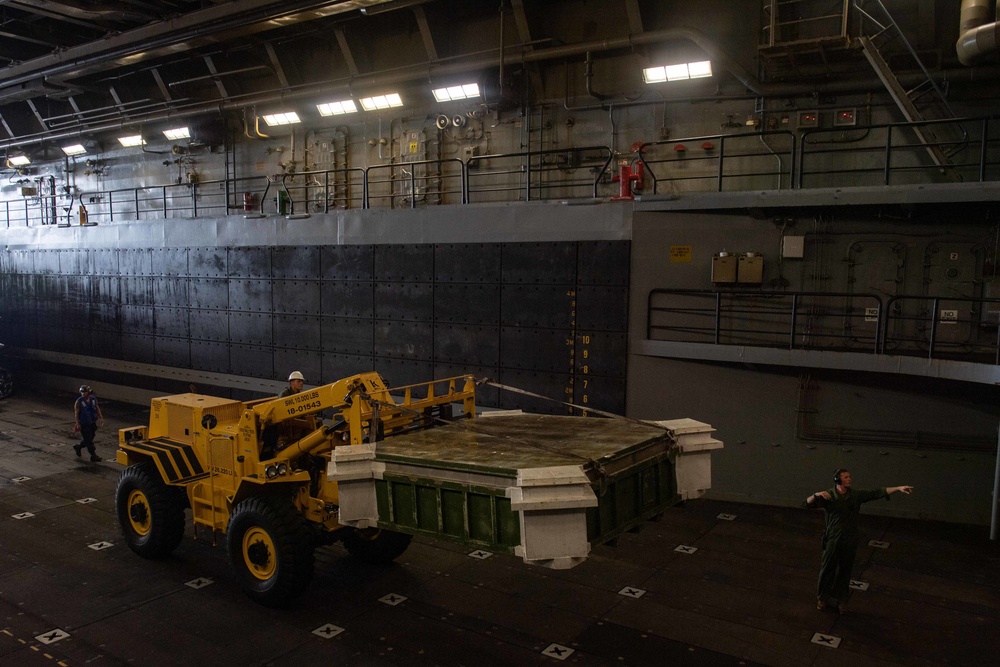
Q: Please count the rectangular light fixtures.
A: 9